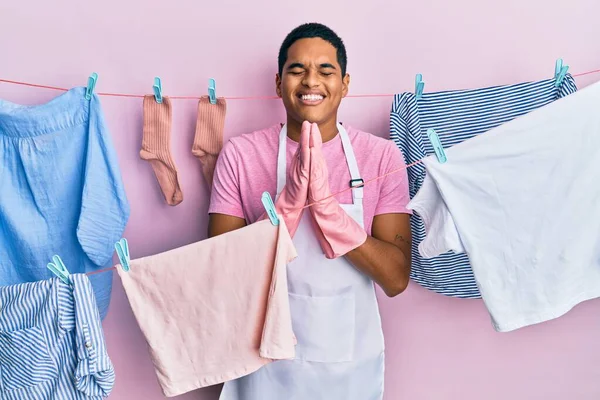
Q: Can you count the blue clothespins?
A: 9